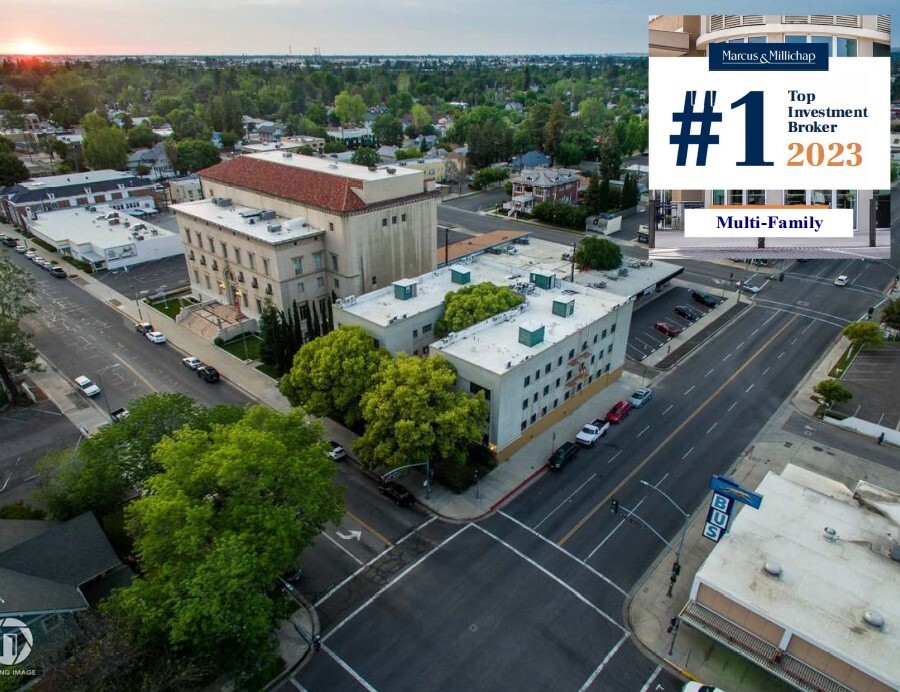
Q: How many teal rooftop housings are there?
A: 5